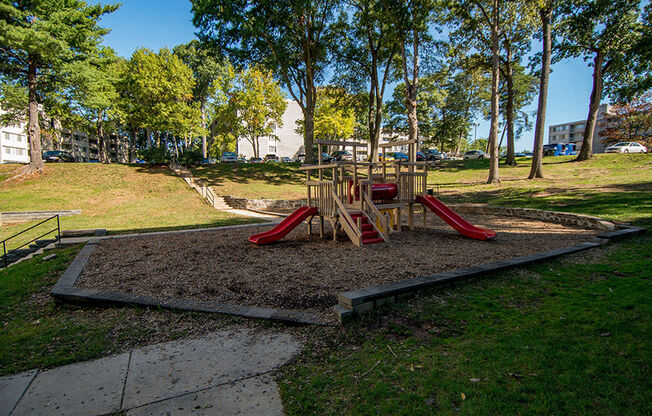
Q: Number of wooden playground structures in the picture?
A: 1